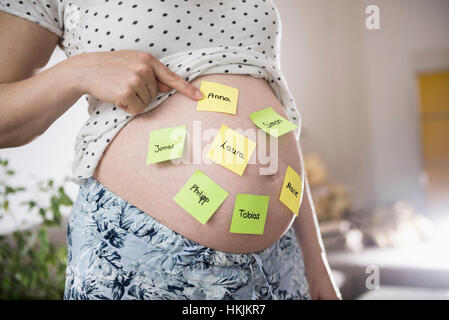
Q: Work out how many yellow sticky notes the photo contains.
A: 3